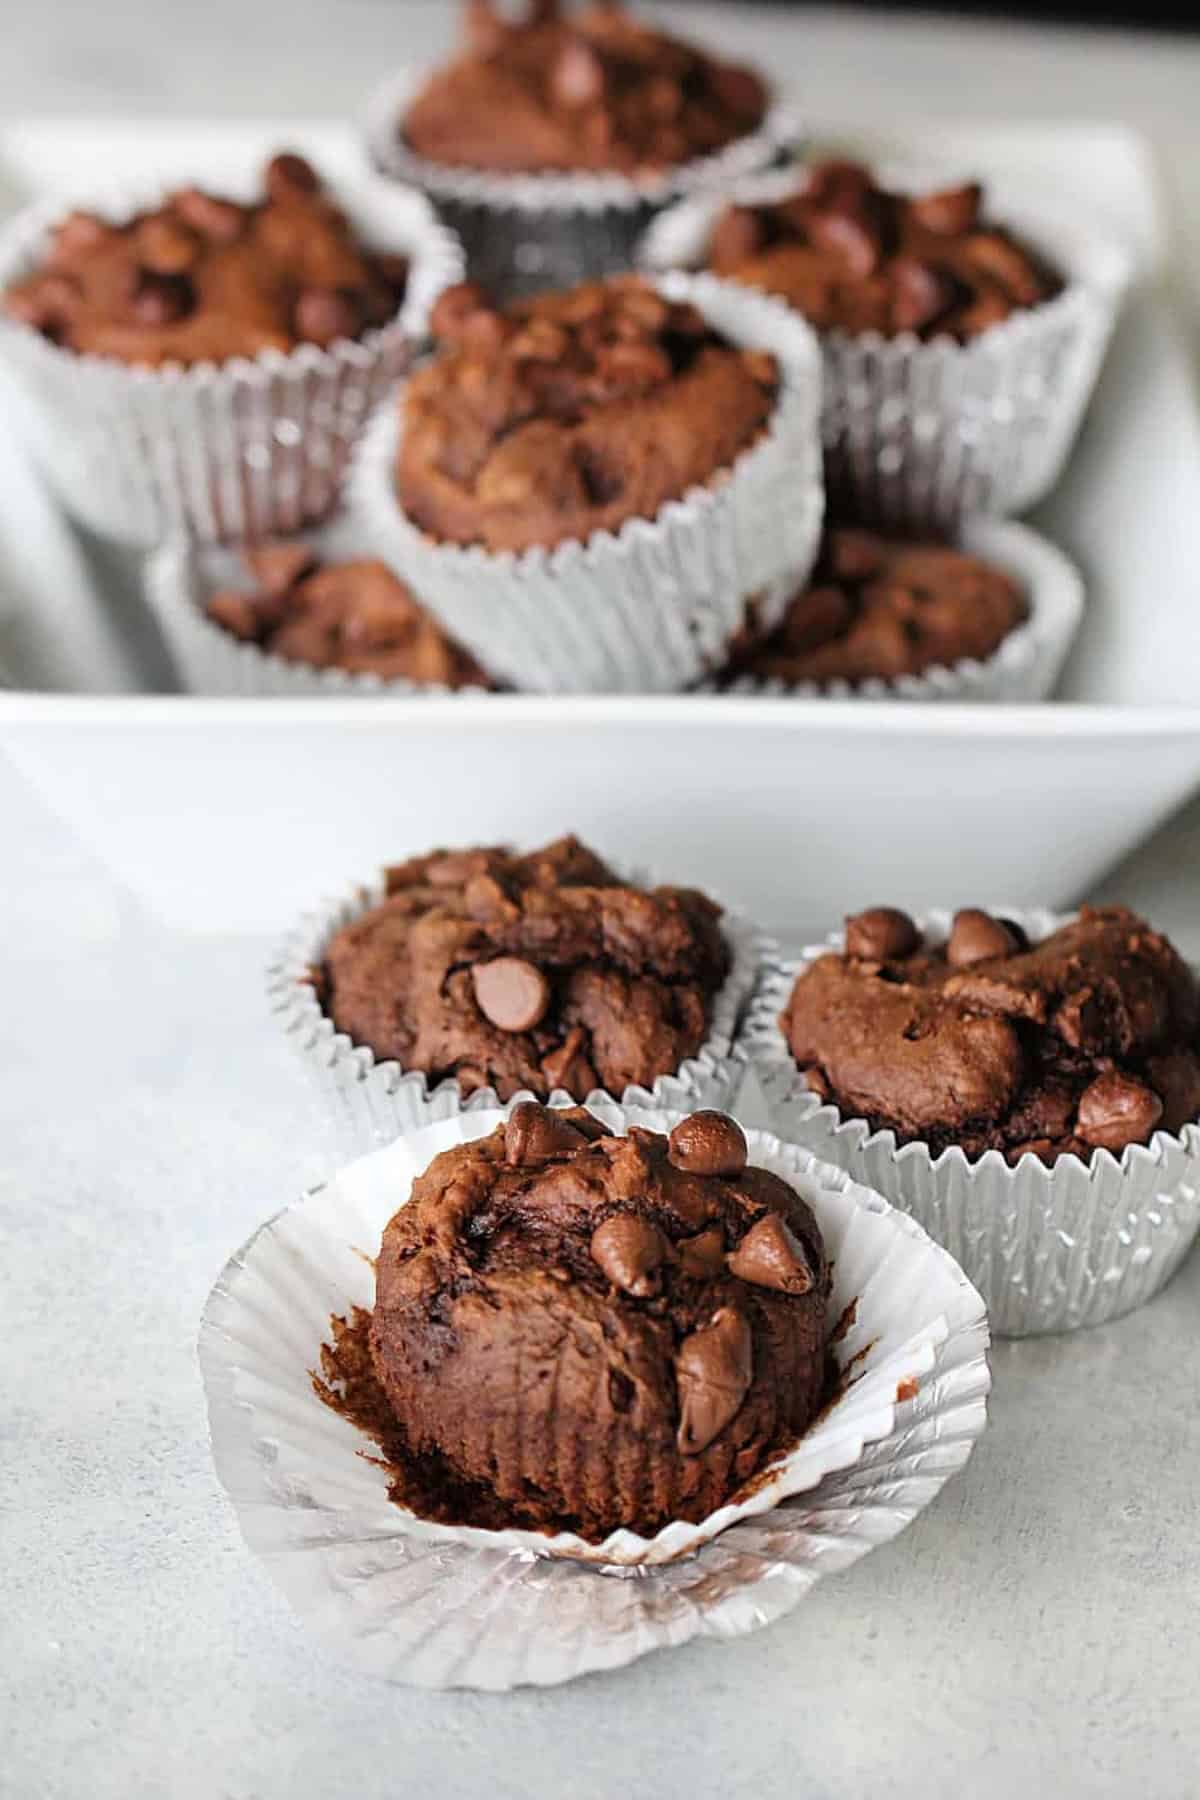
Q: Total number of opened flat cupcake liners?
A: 1